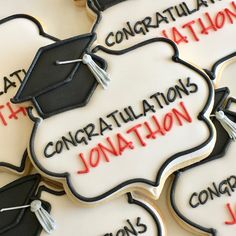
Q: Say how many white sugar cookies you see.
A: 5